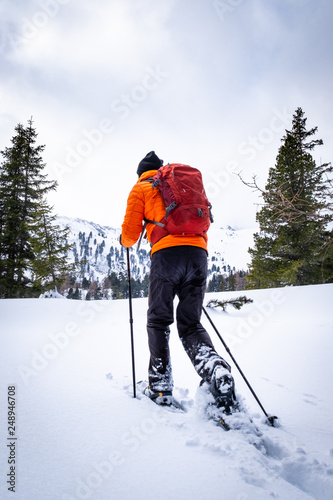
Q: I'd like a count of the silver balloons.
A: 0